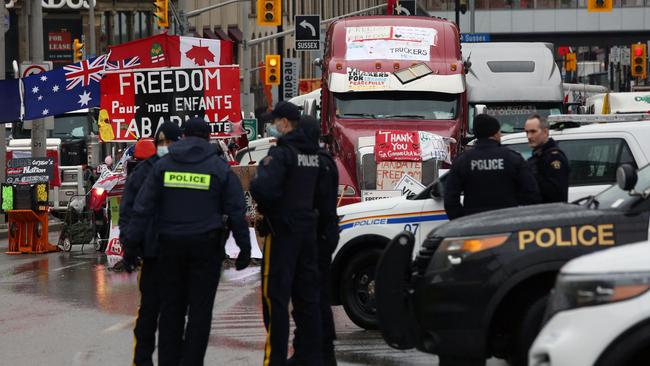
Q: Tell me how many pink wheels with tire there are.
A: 0